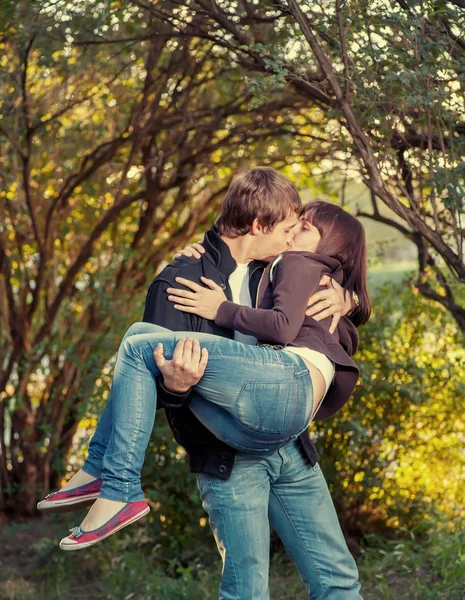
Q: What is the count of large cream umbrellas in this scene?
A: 0